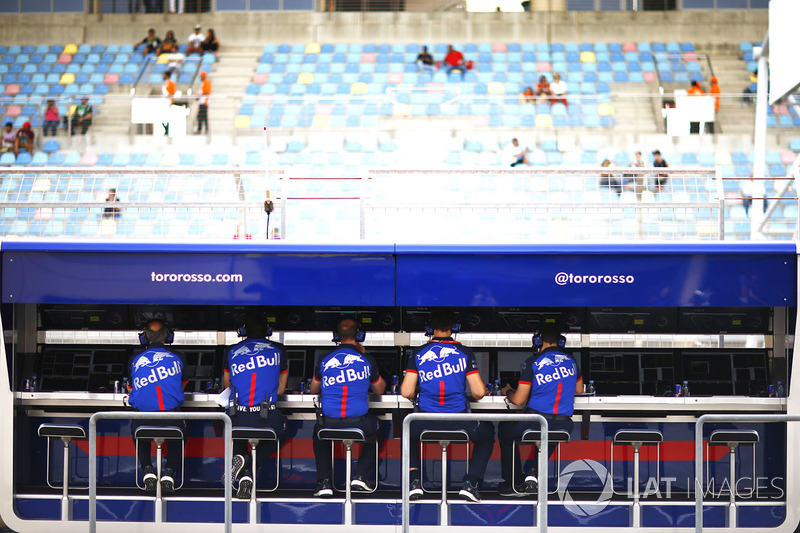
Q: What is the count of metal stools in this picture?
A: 8